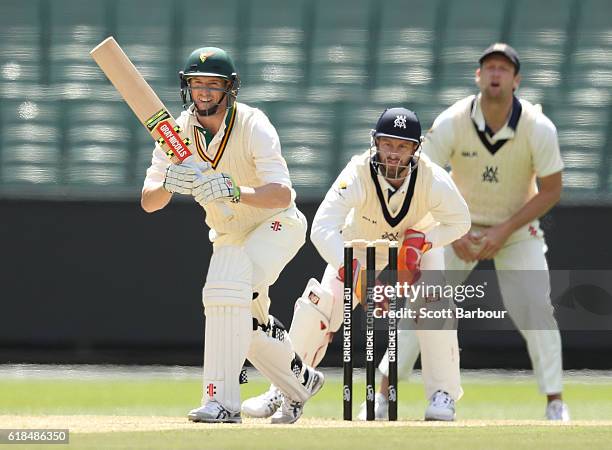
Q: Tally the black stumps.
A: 3